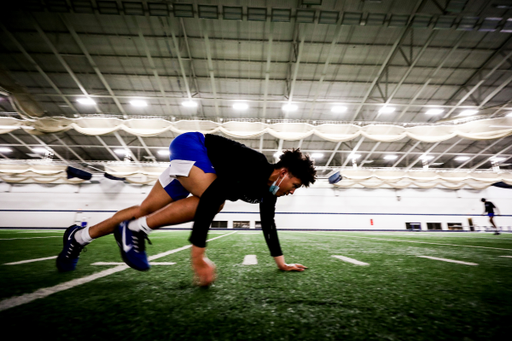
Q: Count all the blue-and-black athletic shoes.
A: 2